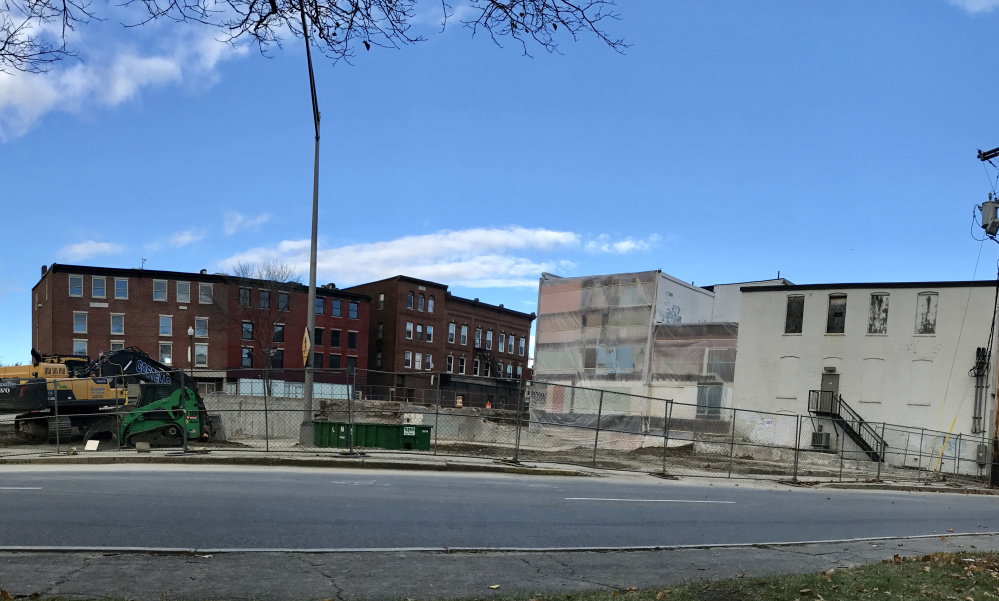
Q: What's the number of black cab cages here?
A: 1